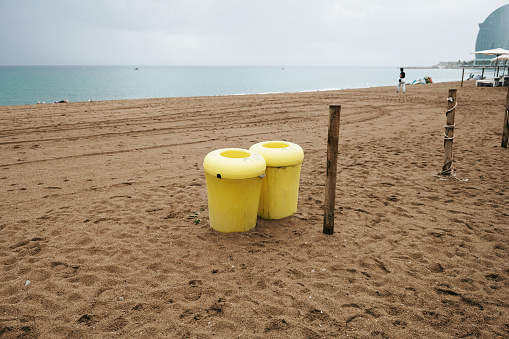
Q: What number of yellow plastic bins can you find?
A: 2